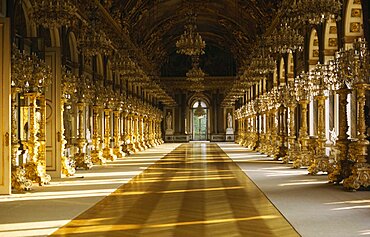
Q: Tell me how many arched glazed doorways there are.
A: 1